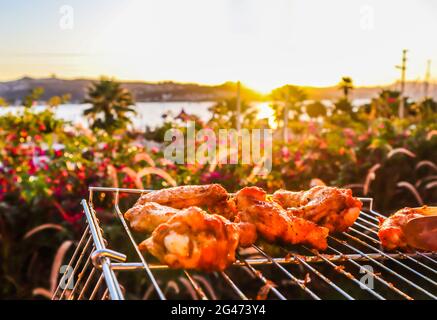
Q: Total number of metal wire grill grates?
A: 1